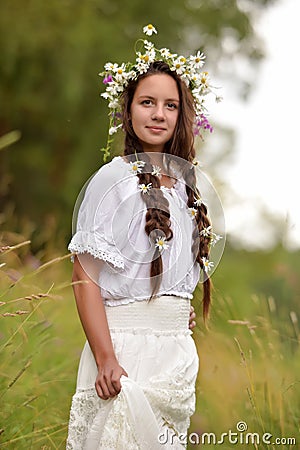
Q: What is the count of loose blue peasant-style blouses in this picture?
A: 0